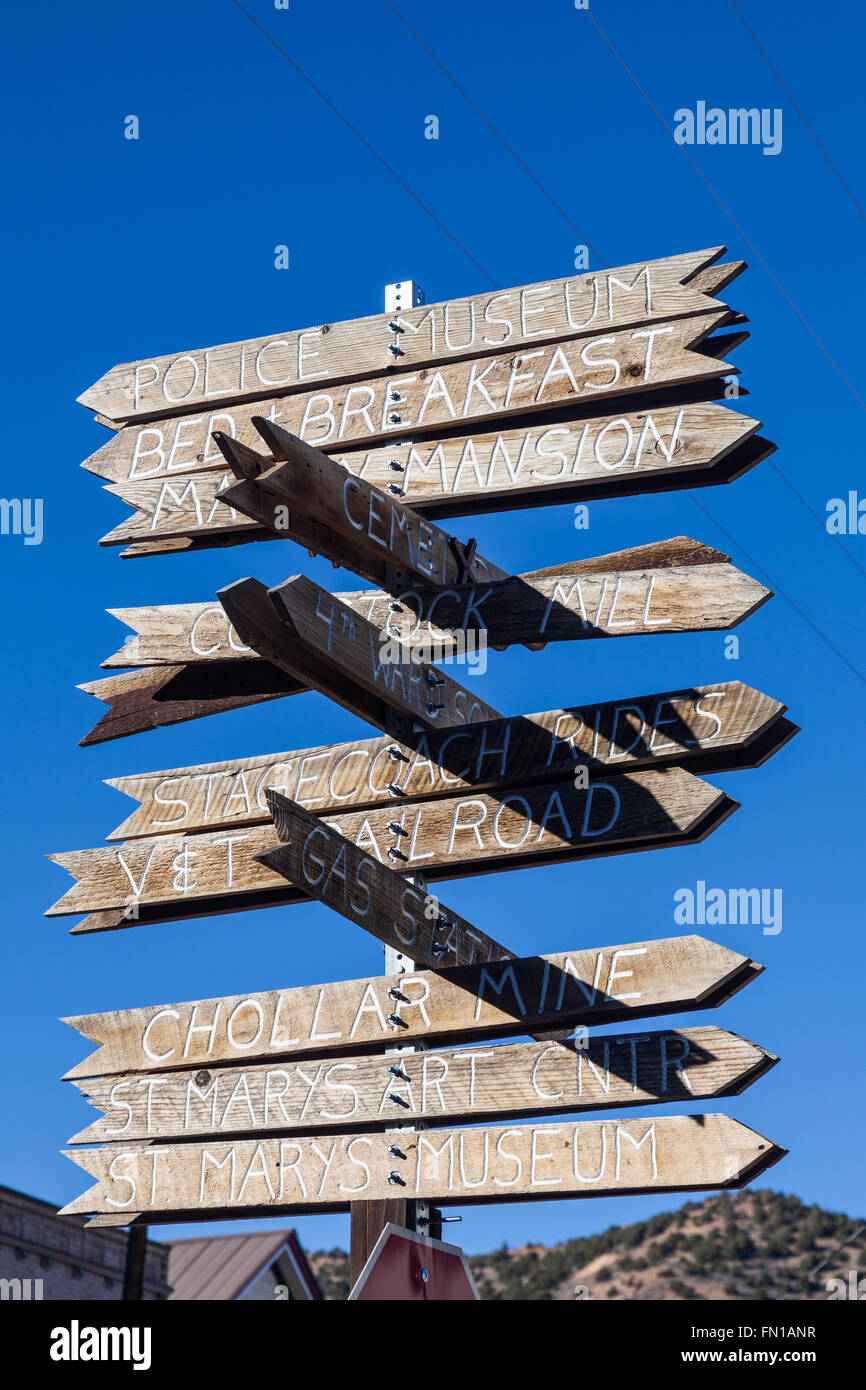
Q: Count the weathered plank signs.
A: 12